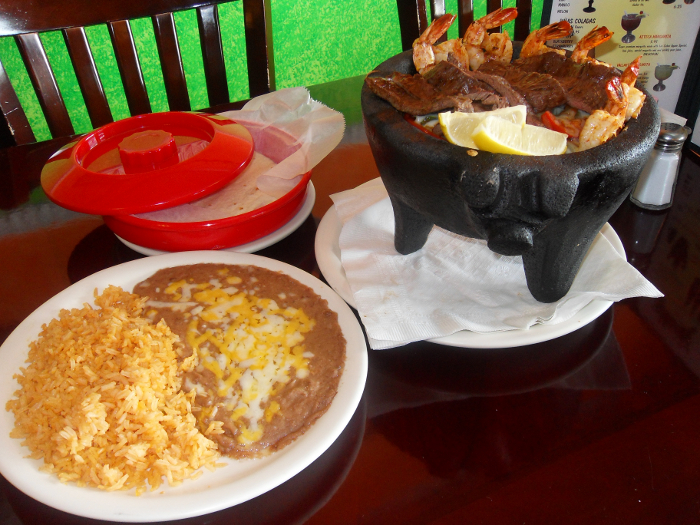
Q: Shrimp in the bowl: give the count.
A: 6